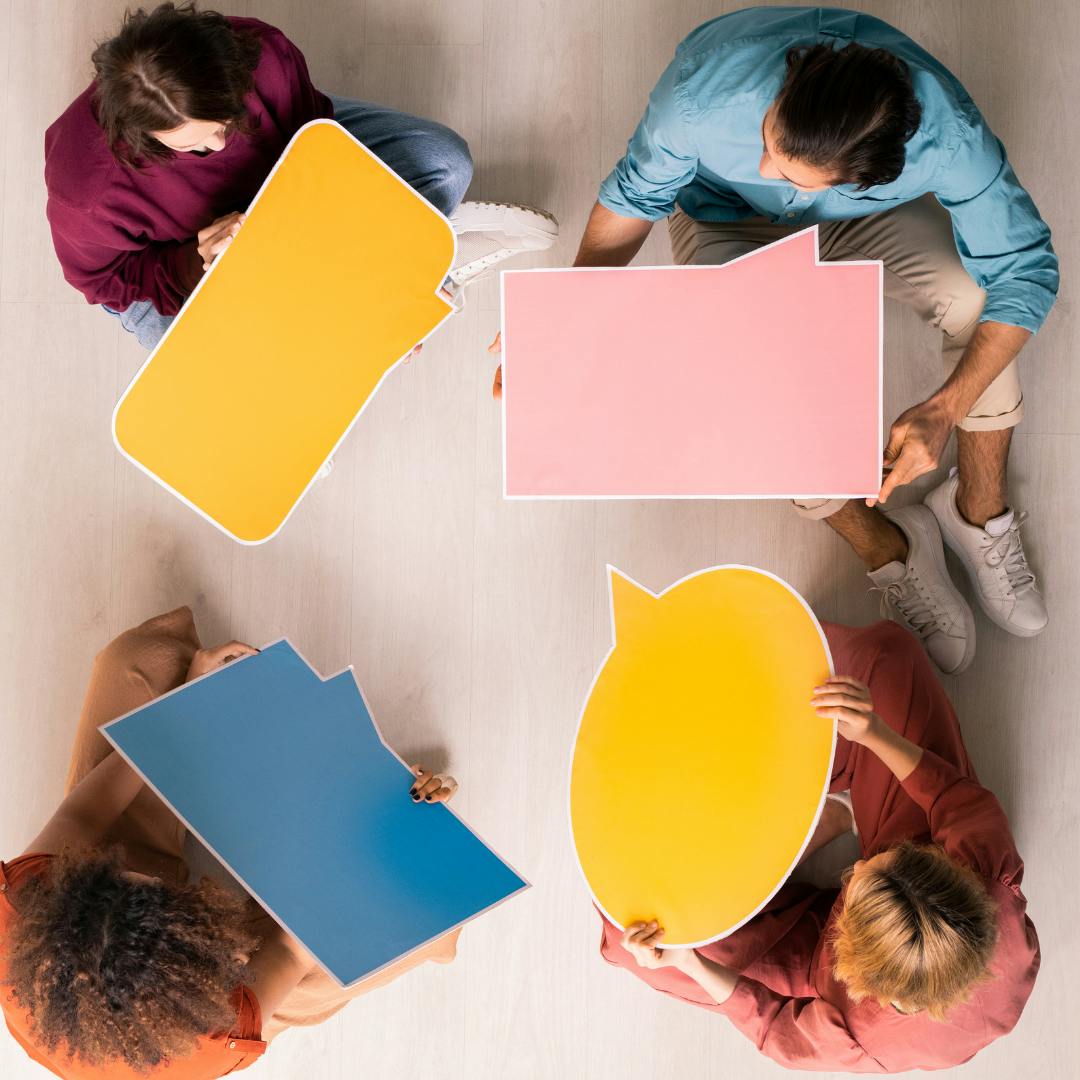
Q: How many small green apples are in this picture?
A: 0